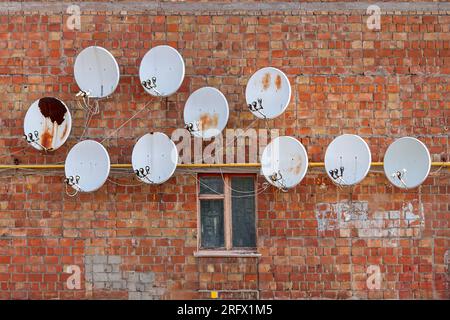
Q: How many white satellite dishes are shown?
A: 10